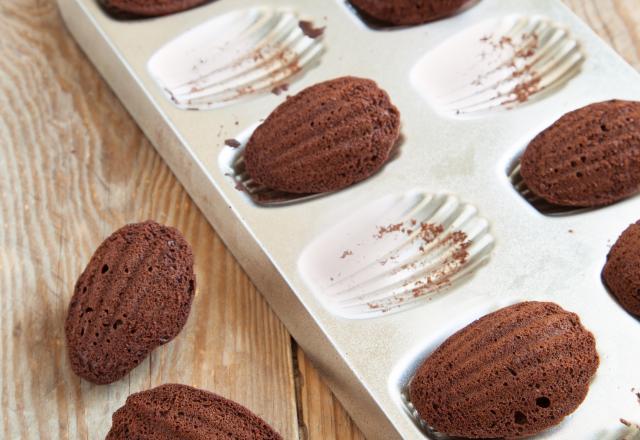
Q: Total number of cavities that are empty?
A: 3